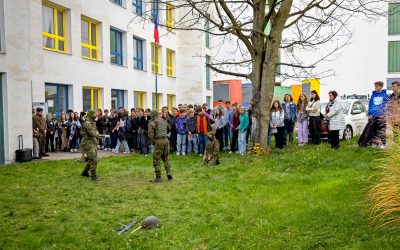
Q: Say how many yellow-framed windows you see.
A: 9